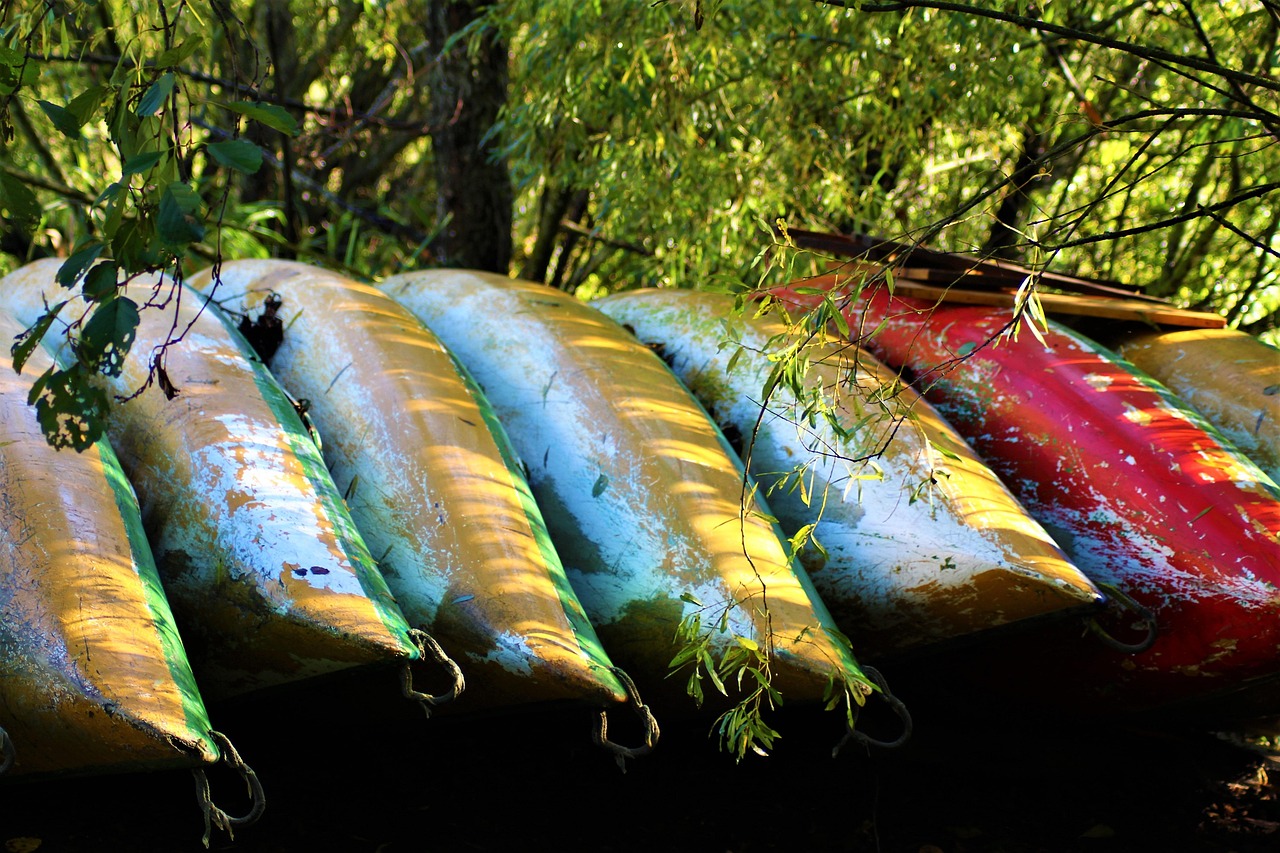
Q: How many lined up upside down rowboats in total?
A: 7